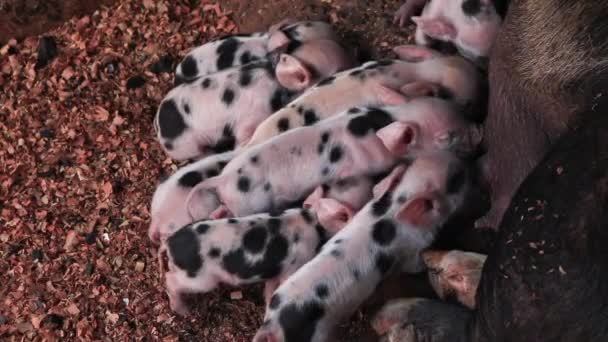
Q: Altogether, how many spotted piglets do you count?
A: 8